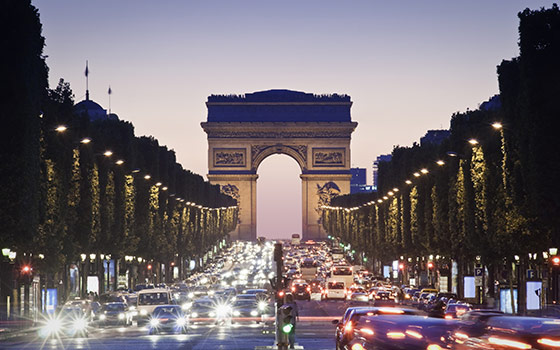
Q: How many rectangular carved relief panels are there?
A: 2